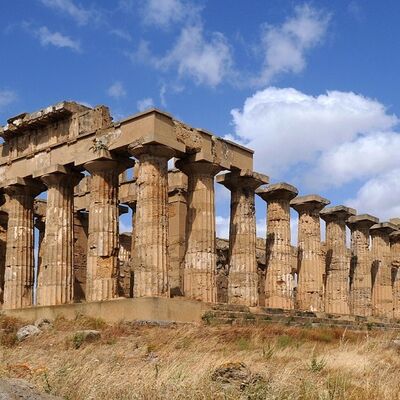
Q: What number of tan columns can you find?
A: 12